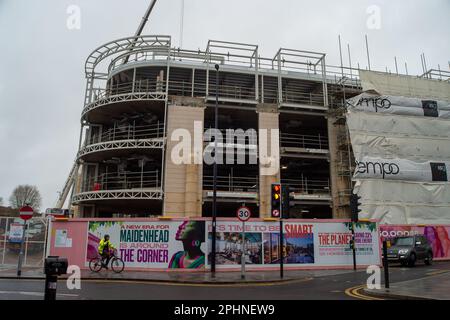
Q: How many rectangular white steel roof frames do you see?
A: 2